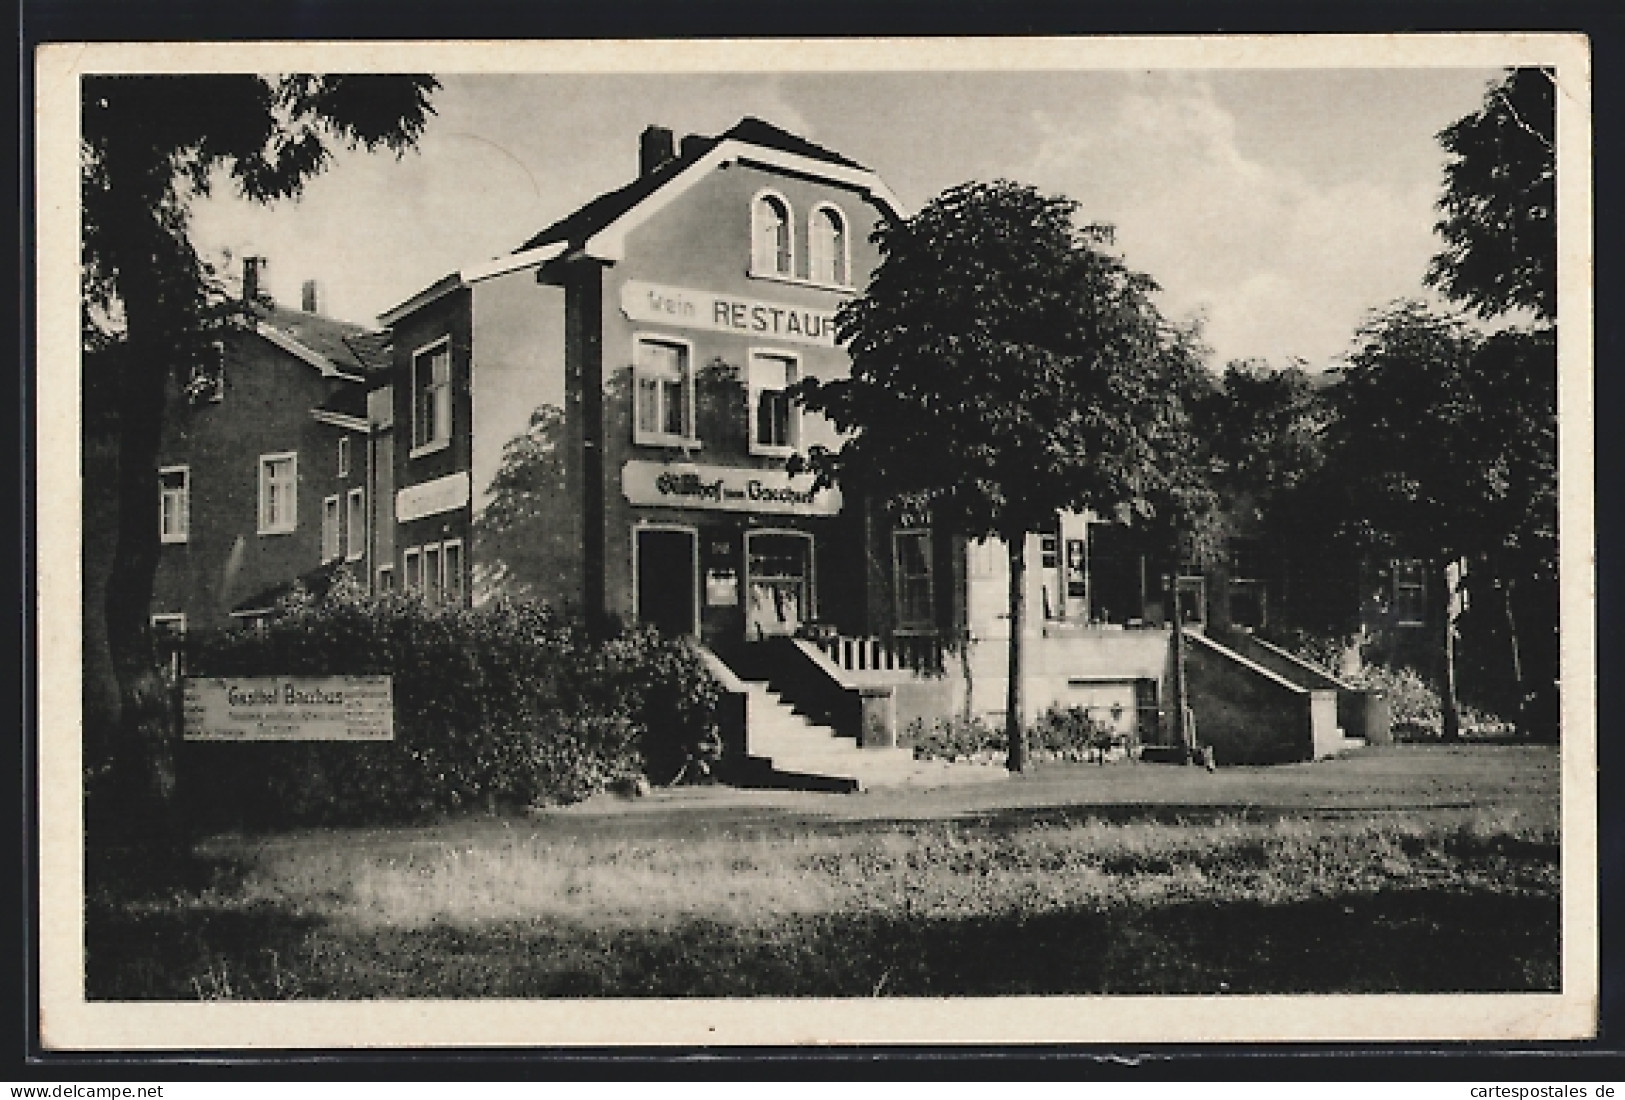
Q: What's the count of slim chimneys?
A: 2